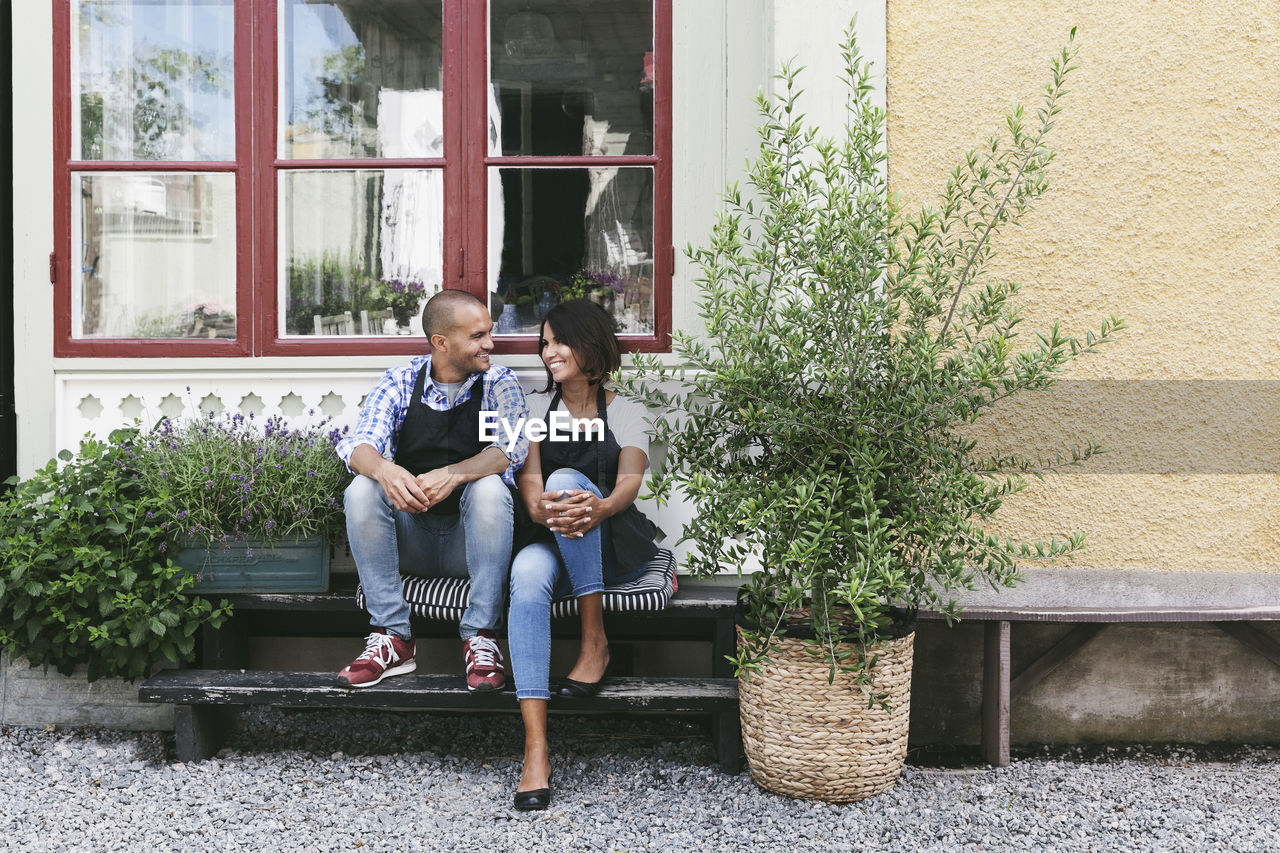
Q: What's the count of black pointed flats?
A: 2